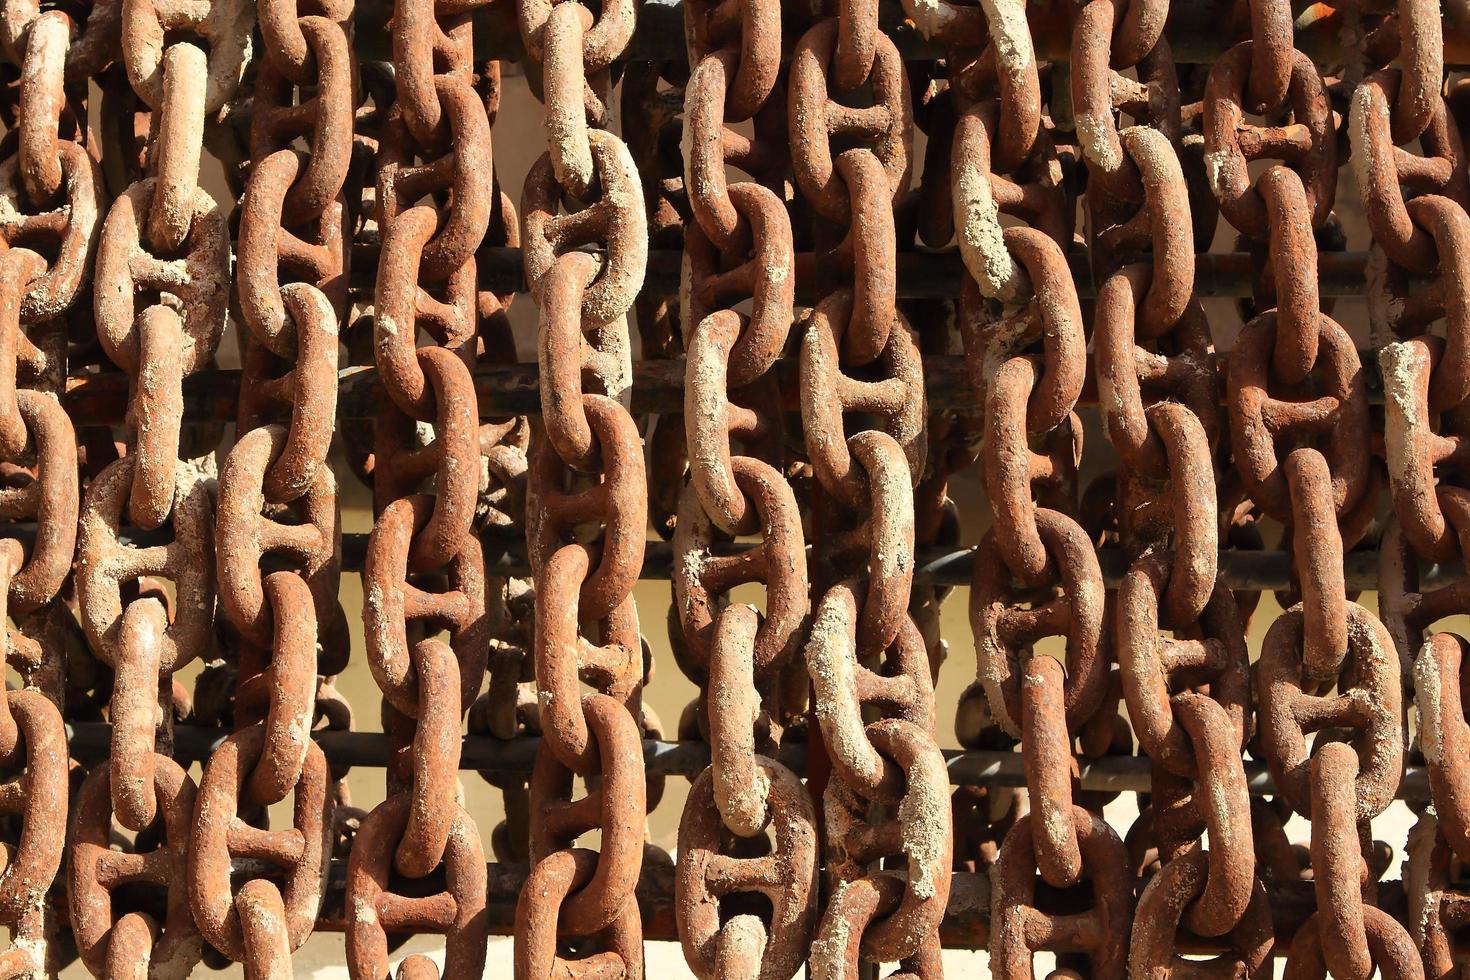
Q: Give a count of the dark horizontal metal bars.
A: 6